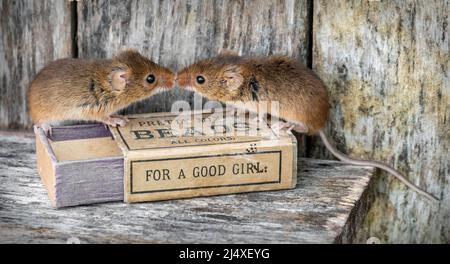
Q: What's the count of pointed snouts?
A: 2